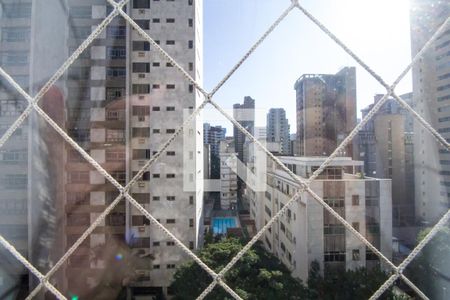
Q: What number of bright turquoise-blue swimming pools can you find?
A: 1